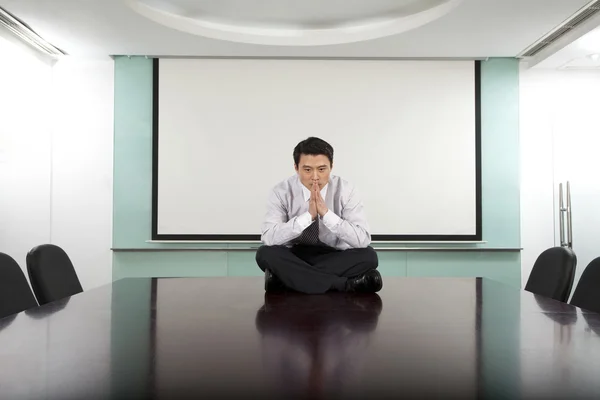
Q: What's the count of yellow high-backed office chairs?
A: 0